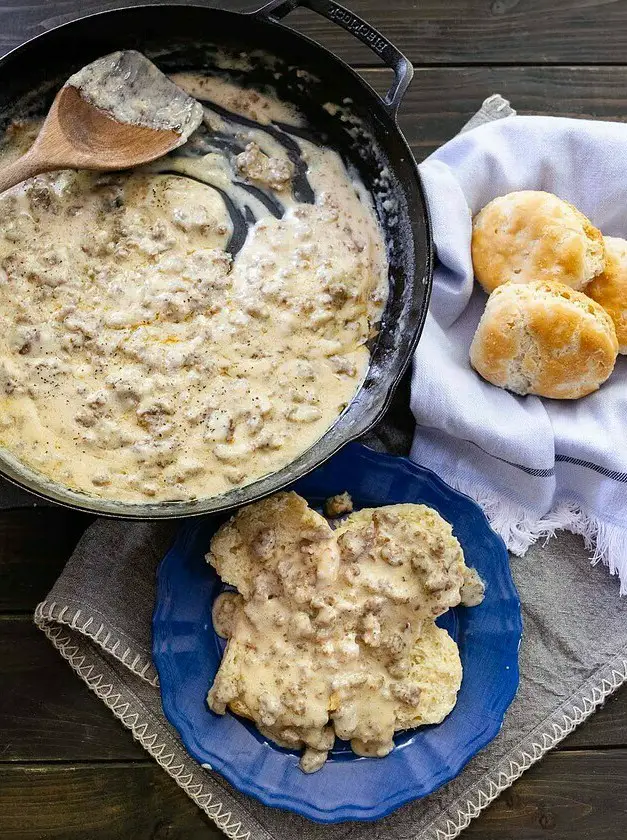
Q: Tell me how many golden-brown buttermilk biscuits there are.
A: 3